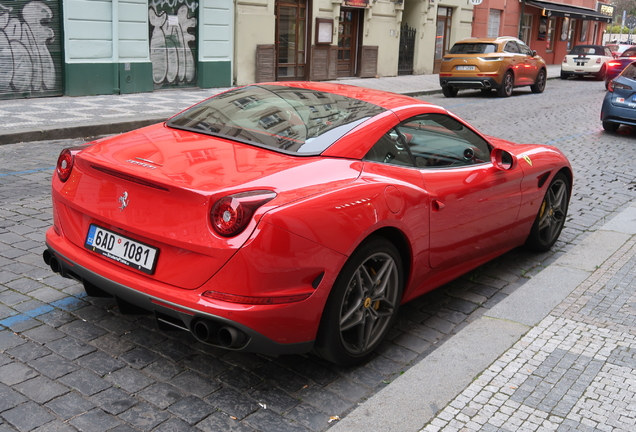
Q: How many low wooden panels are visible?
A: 3